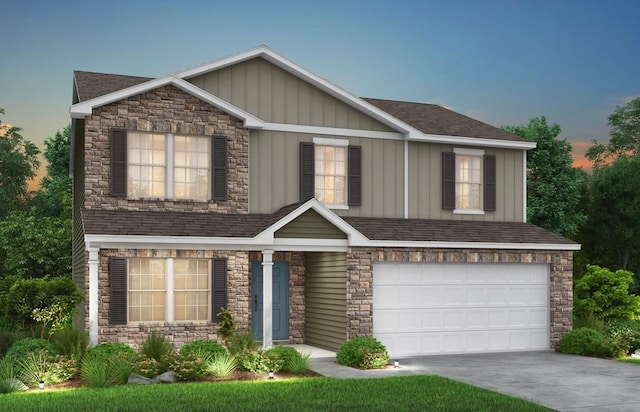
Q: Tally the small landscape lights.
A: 3